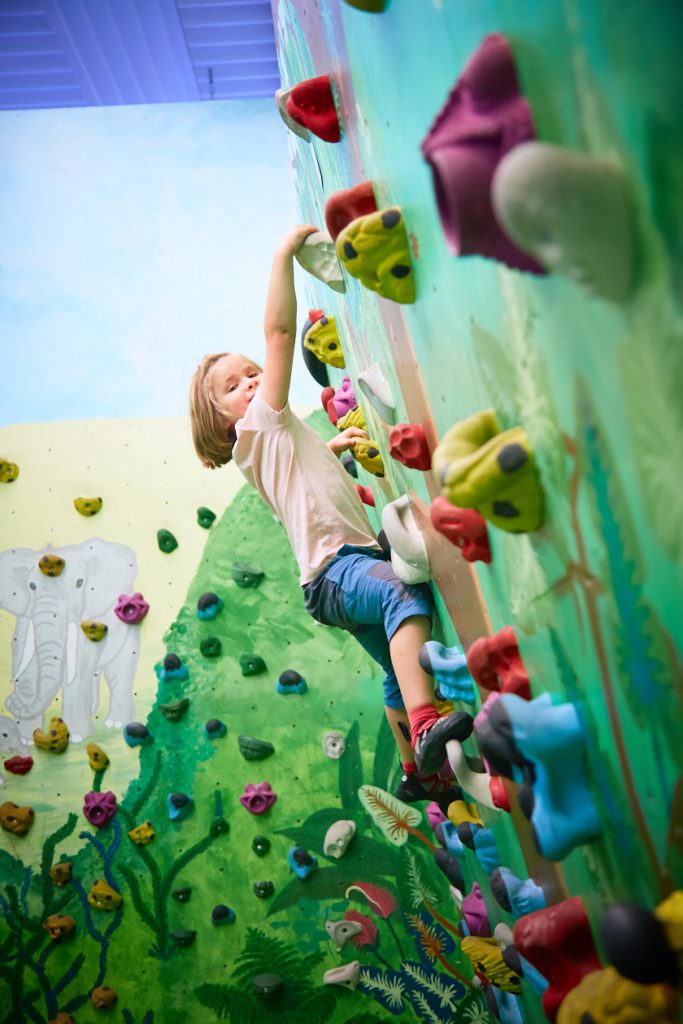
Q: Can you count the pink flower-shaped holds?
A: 3